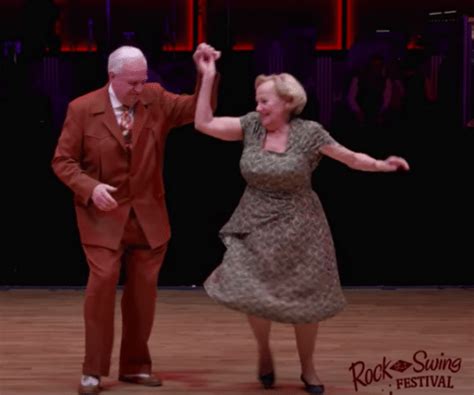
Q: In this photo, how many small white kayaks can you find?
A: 0